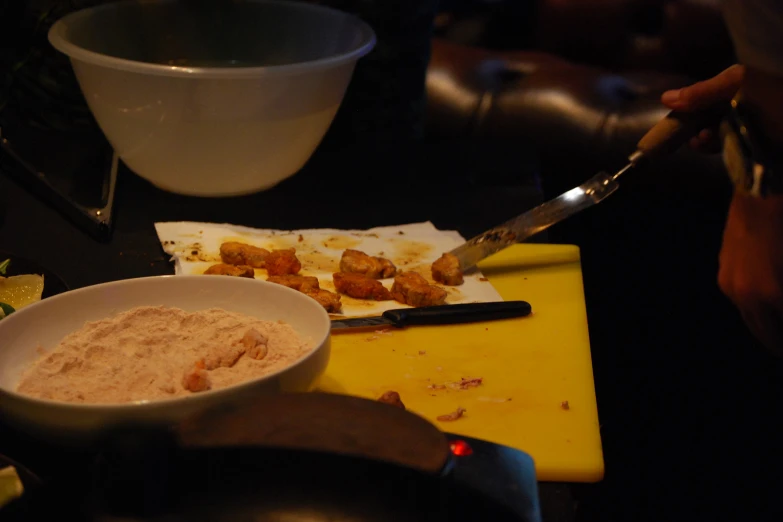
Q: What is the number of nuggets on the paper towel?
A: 9